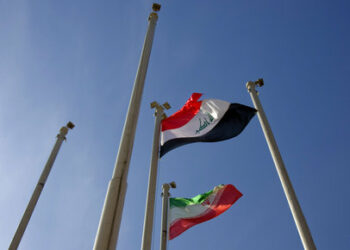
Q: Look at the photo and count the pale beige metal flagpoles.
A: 5